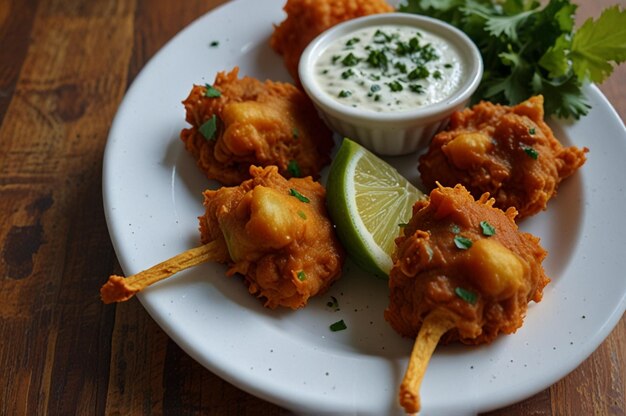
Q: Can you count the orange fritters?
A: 5